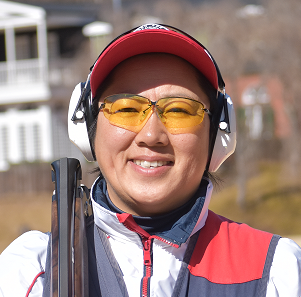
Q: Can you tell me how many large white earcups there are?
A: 2